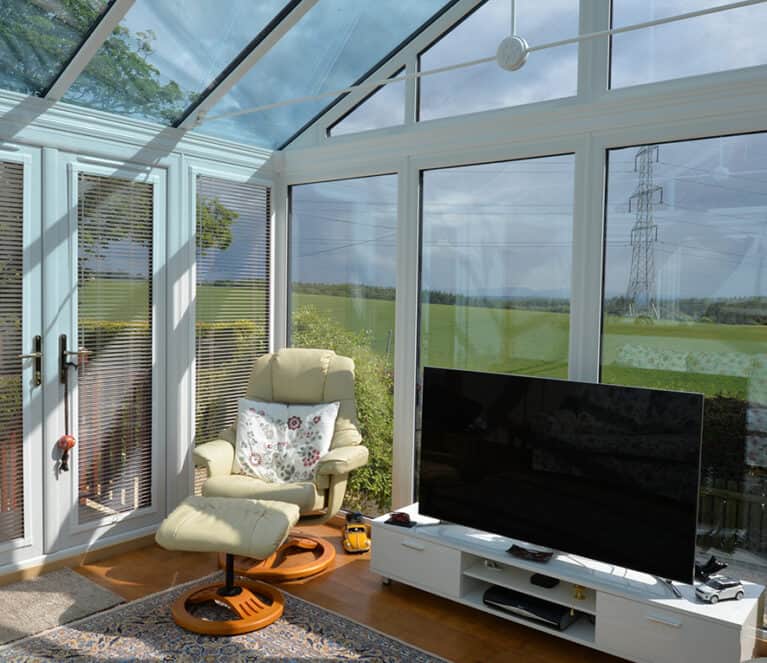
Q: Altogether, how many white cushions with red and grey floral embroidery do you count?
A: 1